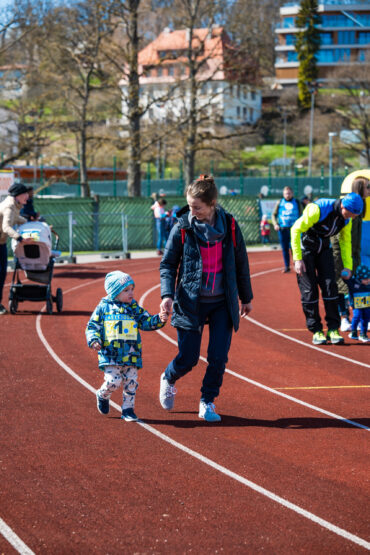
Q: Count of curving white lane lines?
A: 4